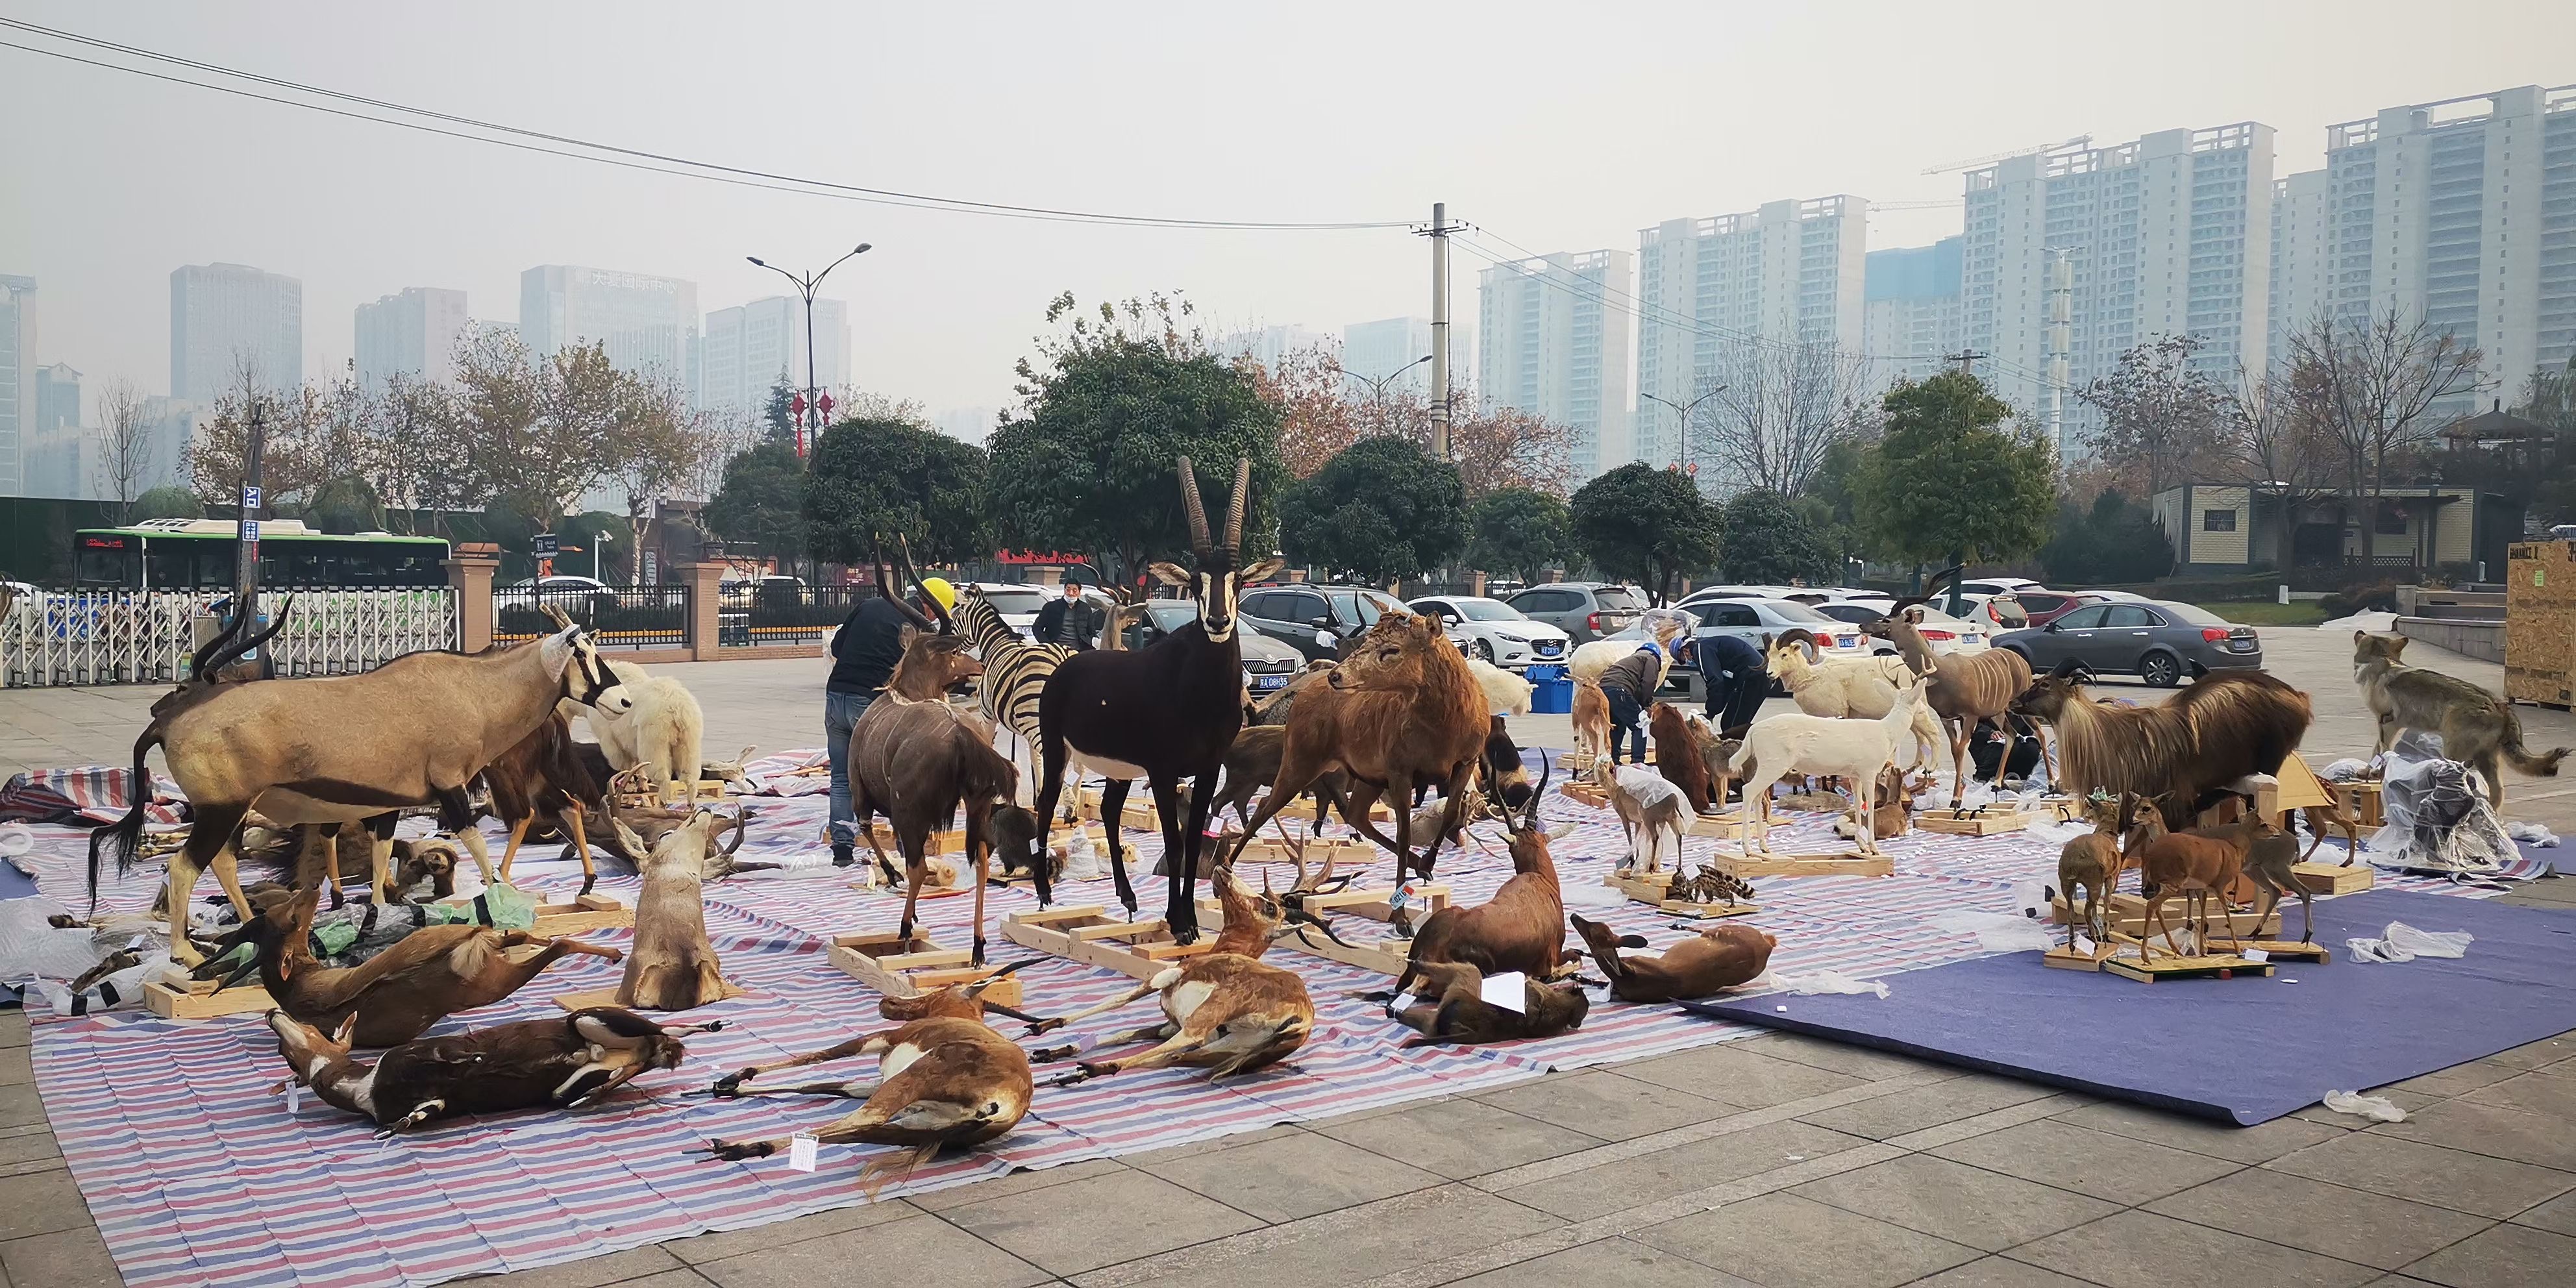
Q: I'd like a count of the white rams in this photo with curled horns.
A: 1